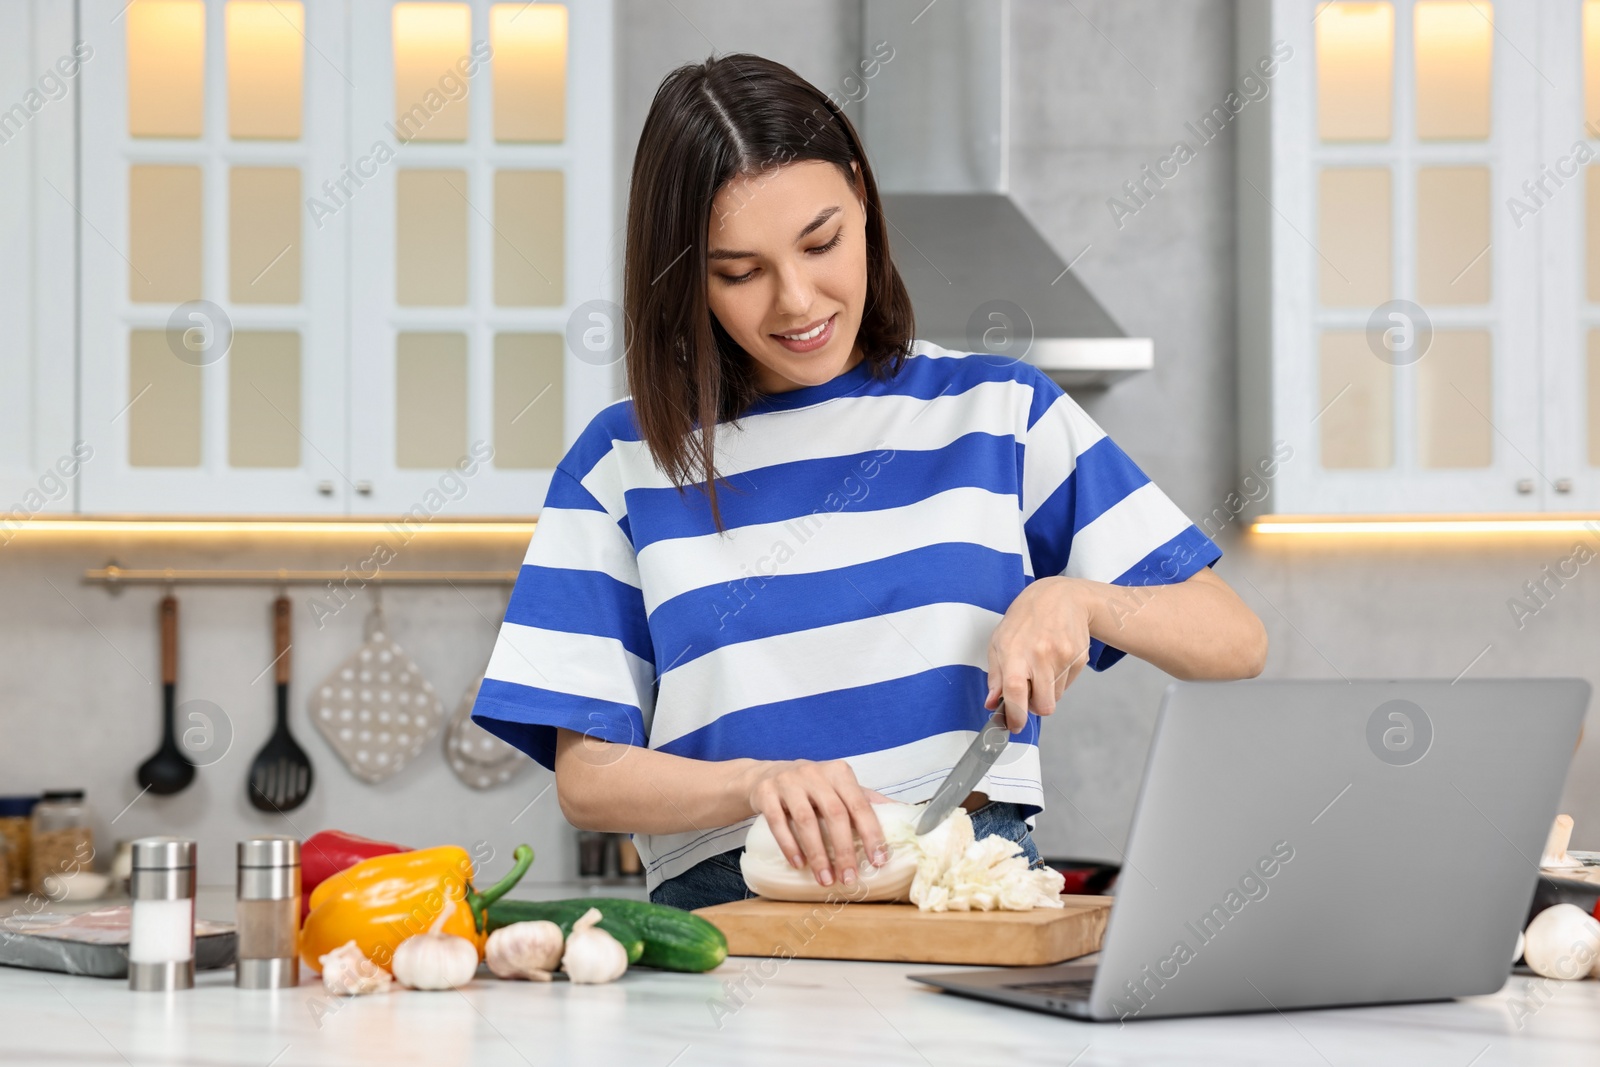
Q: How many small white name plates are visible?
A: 0